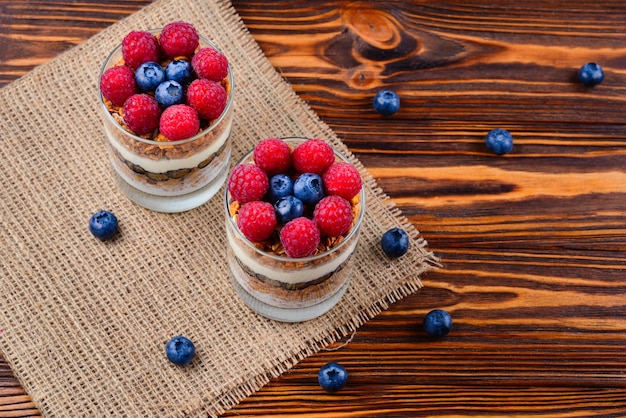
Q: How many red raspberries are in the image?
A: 14